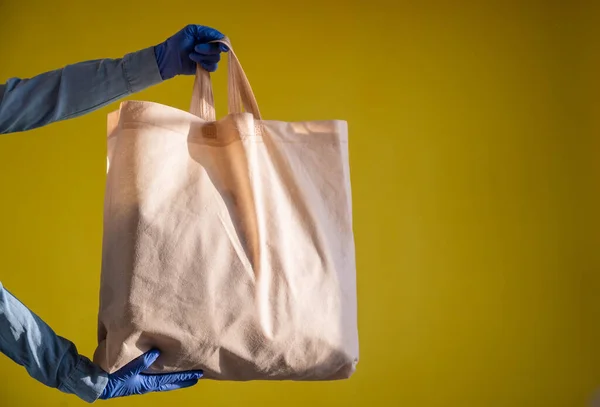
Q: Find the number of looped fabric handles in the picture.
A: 2